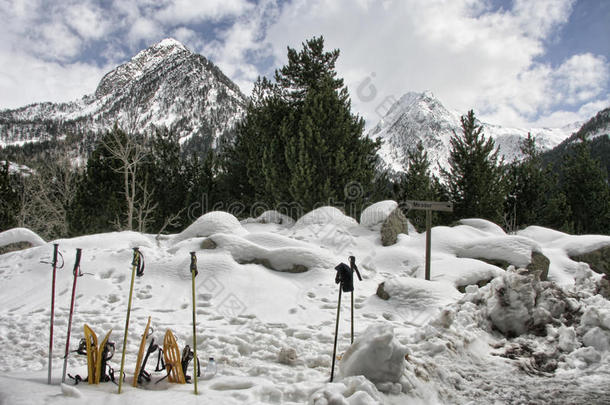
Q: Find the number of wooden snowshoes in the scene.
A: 4